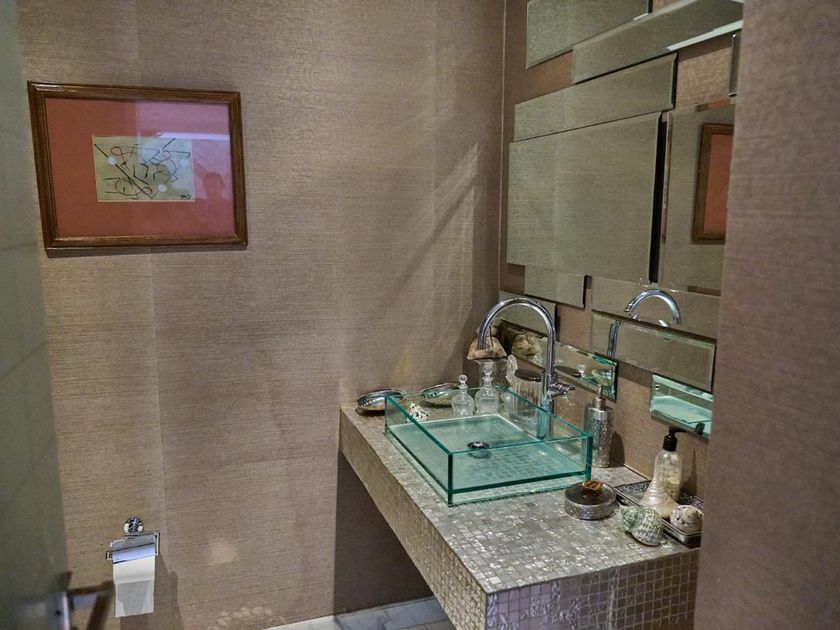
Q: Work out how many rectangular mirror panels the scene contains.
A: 12